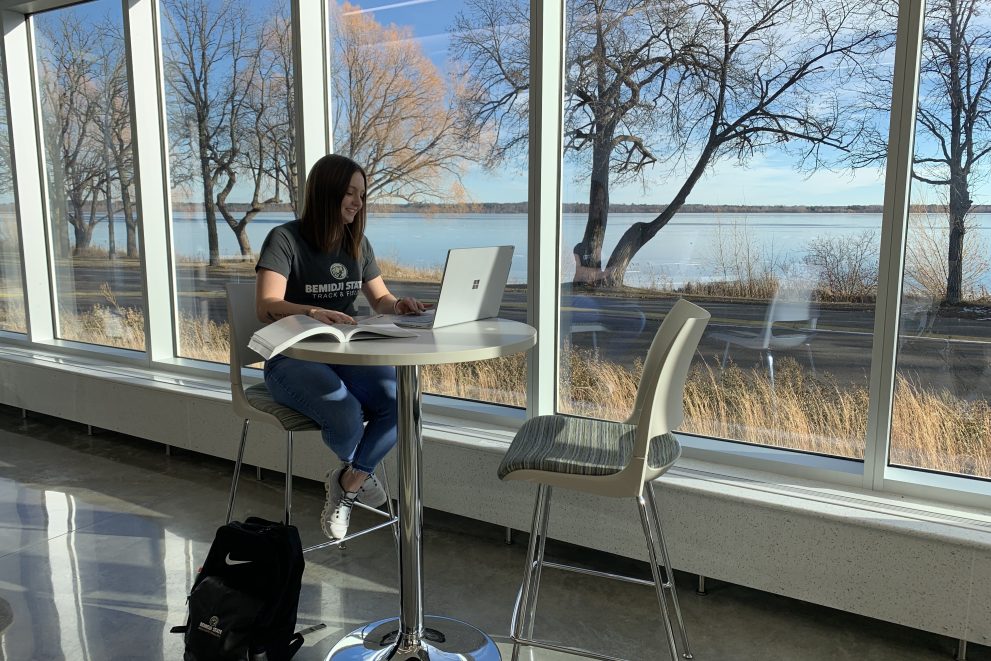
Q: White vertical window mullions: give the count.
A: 5